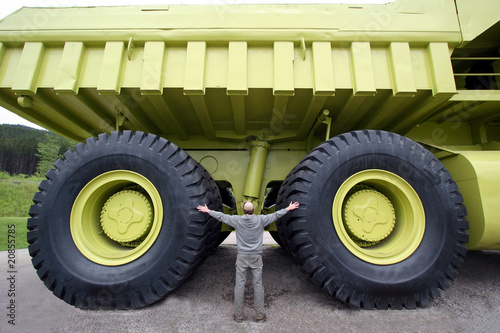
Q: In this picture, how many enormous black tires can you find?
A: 2